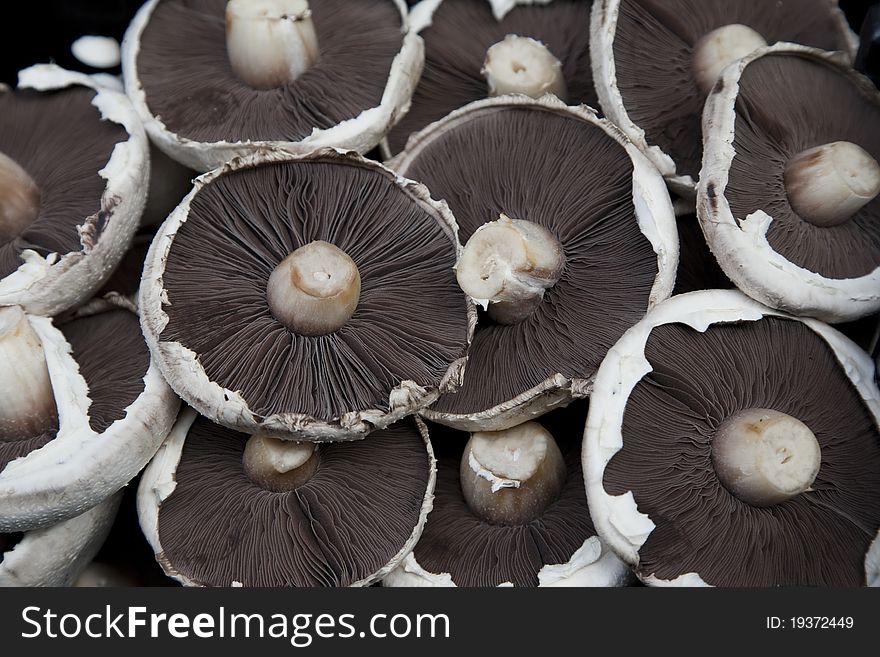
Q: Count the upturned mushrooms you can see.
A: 11